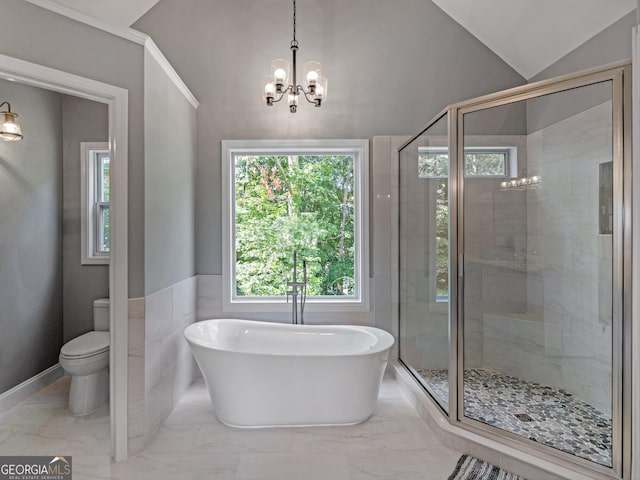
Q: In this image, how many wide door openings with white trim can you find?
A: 1